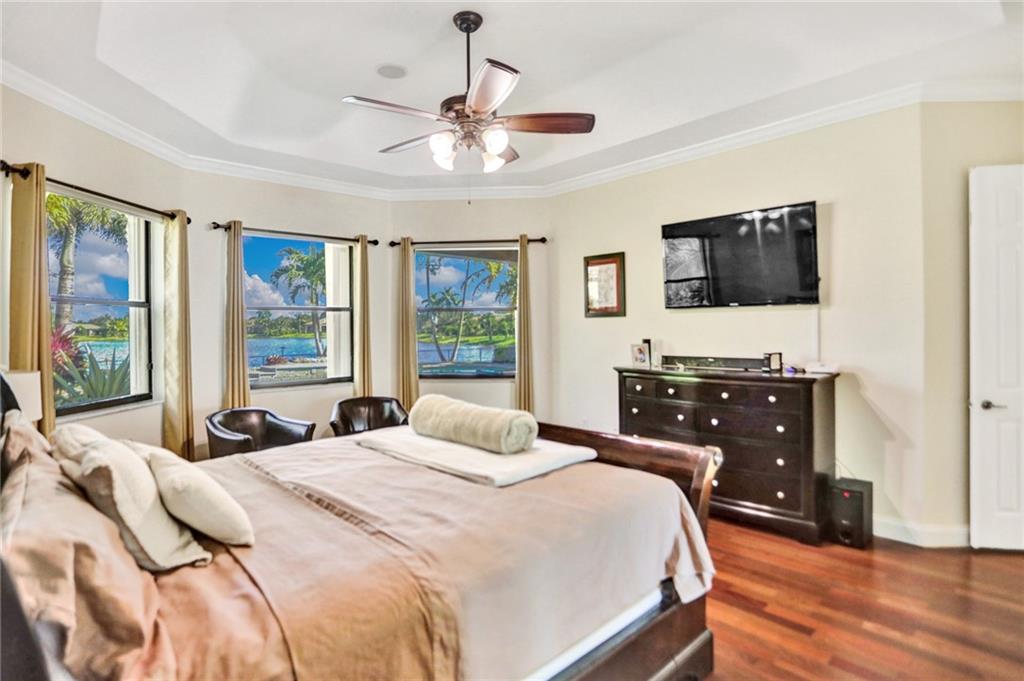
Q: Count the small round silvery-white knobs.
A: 12